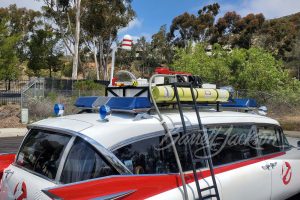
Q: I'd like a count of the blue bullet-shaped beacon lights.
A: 2